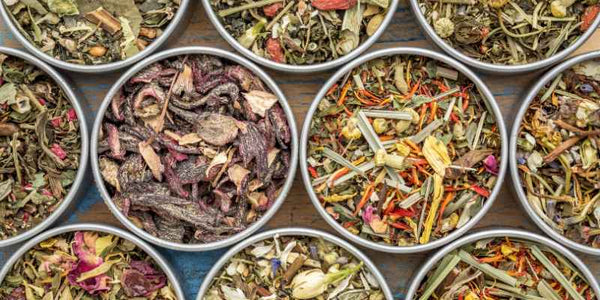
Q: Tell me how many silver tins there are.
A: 10